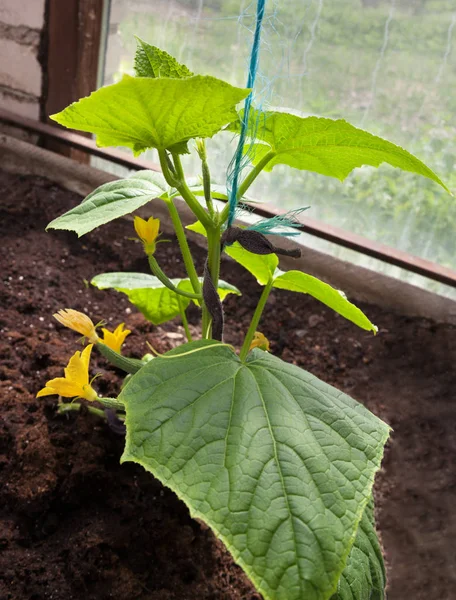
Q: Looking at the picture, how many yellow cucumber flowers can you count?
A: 5